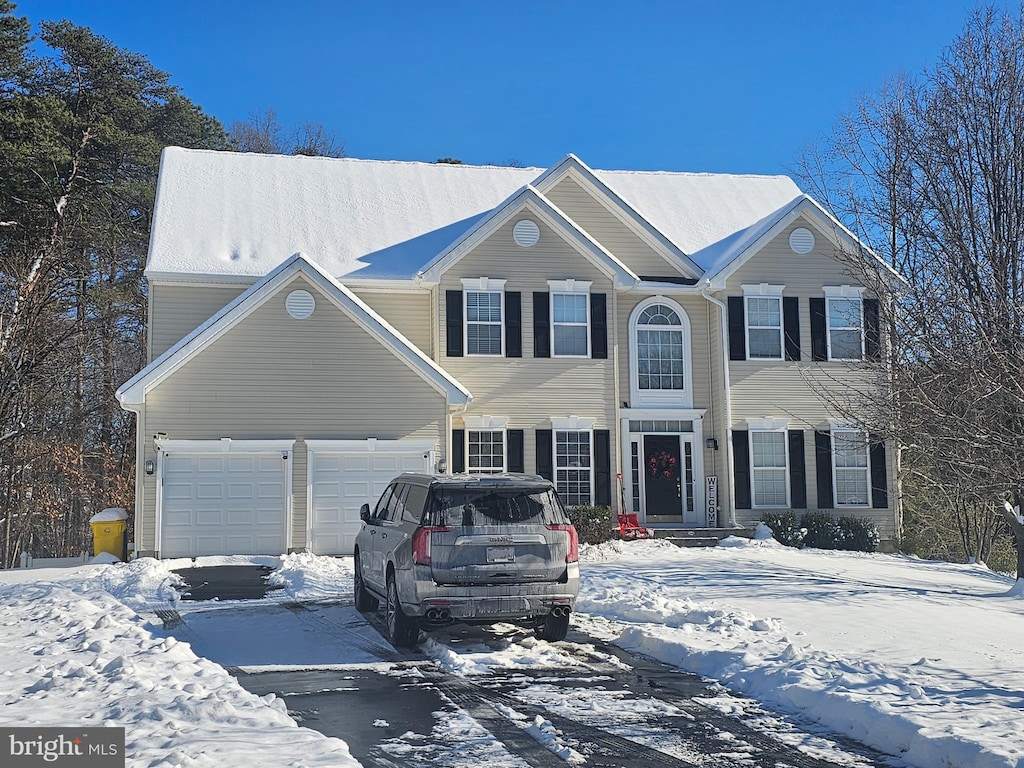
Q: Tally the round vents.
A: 3